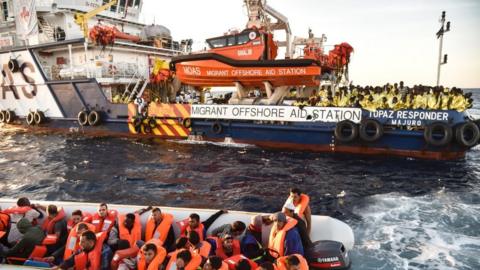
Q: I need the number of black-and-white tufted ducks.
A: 0